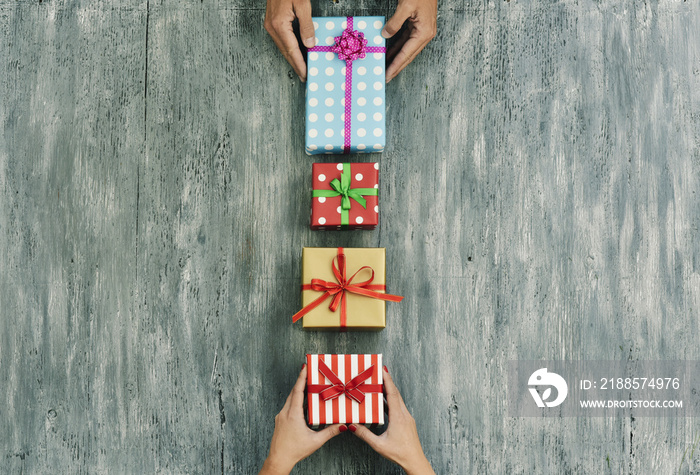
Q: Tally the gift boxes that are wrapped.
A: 4